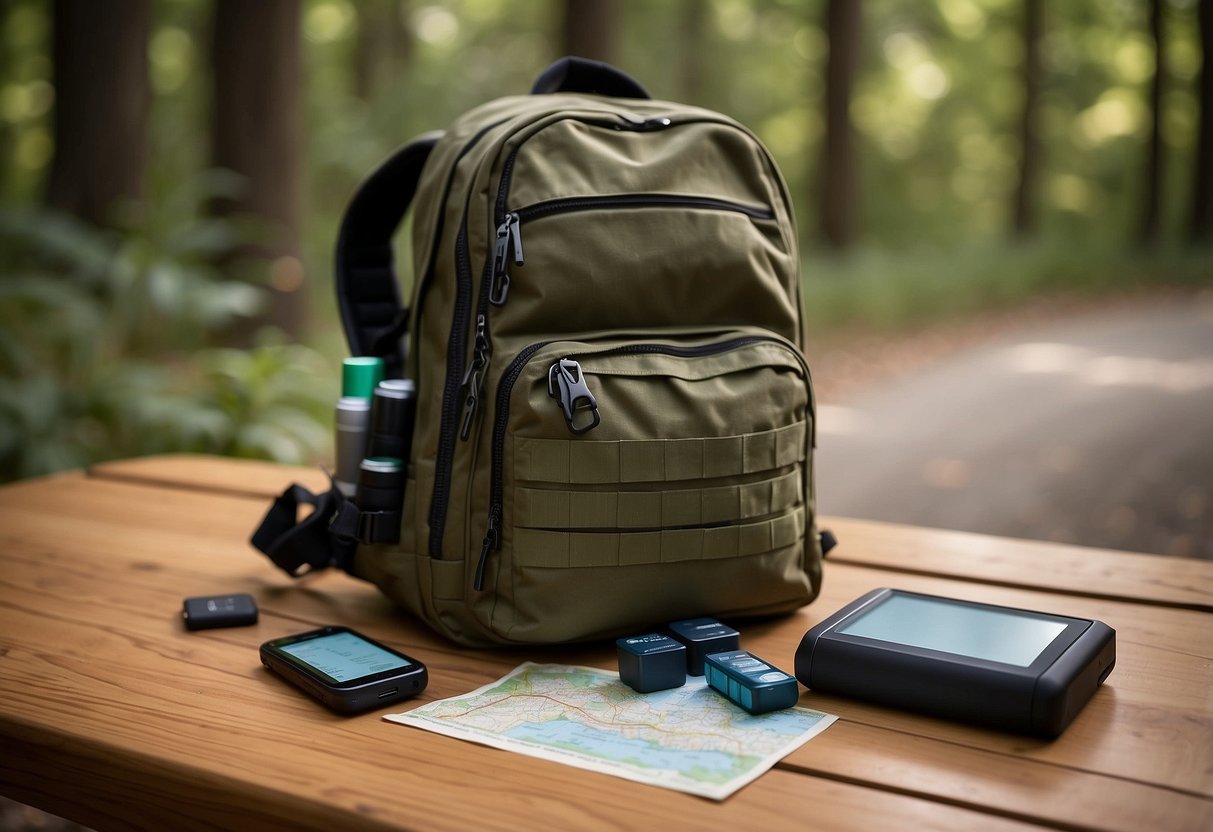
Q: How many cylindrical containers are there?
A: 4